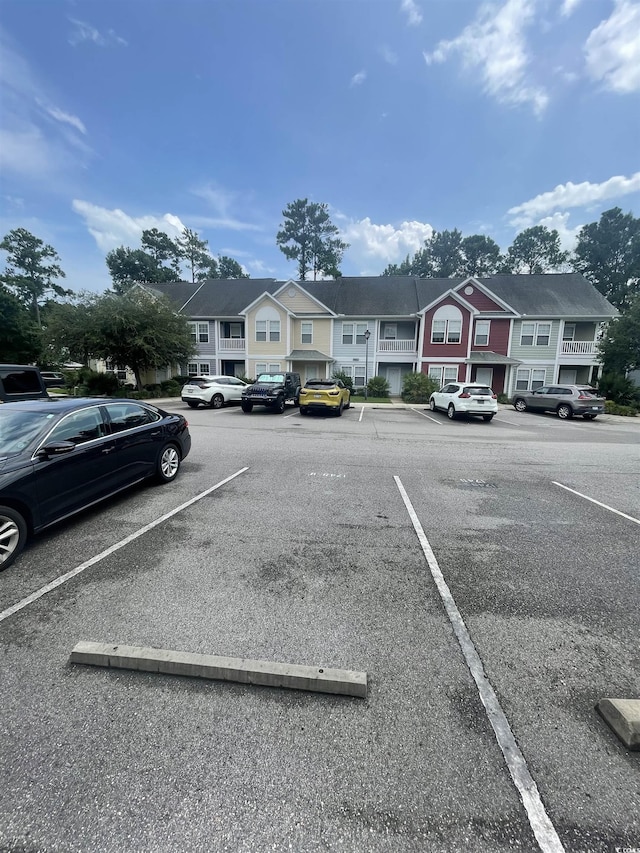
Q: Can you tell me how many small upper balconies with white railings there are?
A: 3